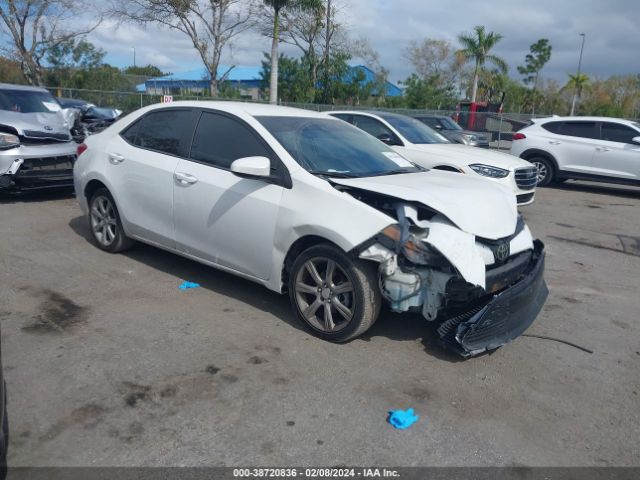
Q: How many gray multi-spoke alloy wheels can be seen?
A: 2